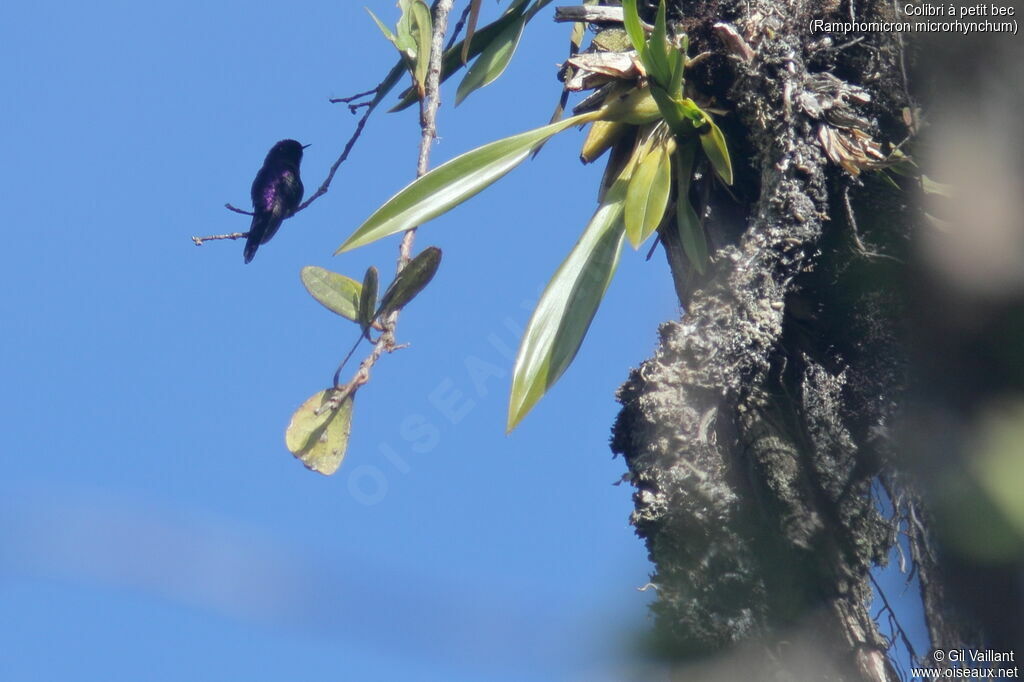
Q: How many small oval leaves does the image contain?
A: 4